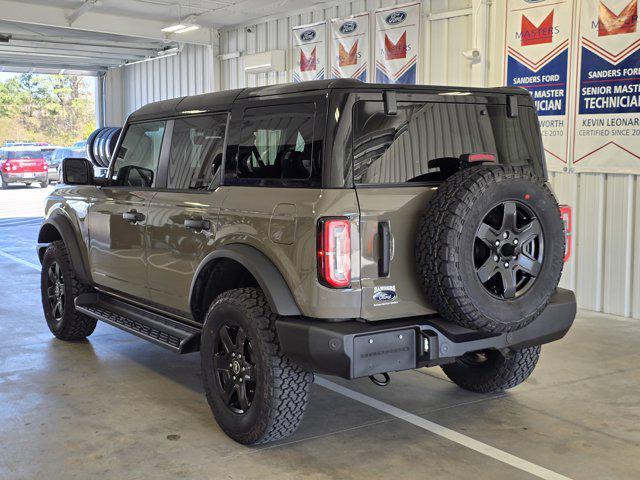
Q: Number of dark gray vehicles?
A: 1